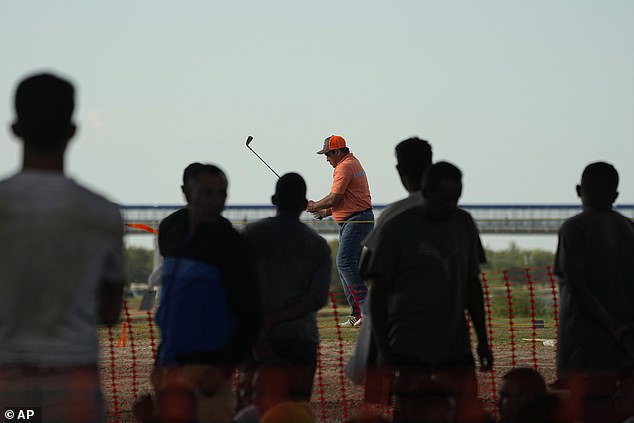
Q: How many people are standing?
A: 8